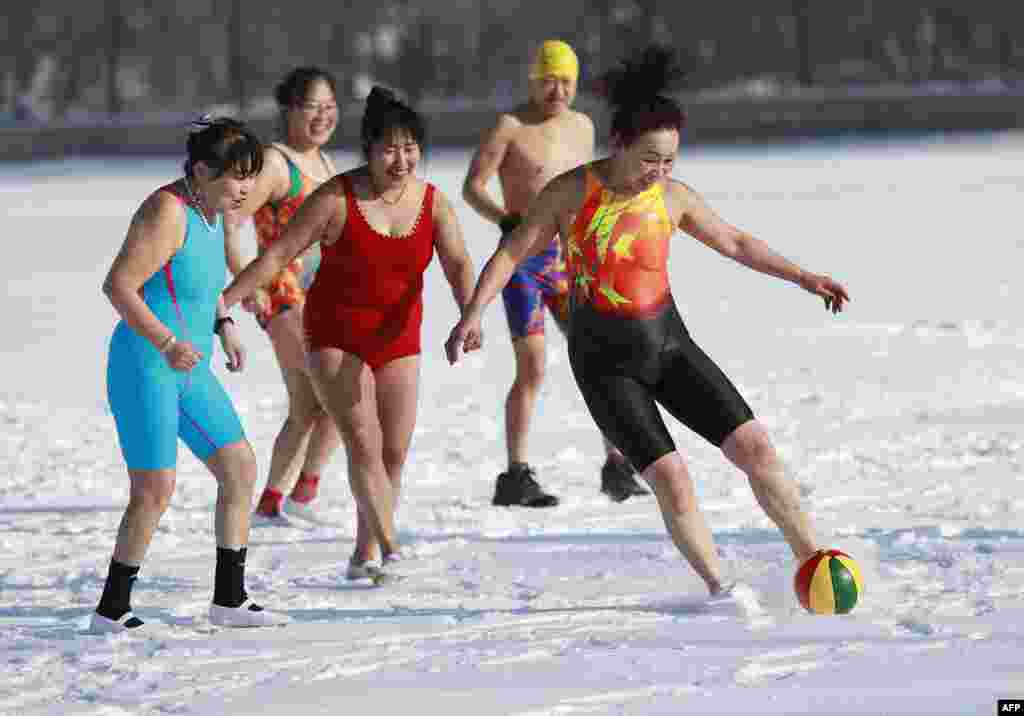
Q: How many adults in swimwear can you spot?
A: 5